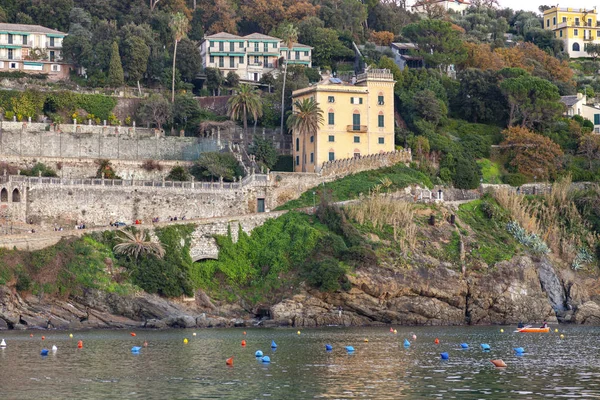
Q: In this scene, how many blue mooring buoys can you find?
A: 12